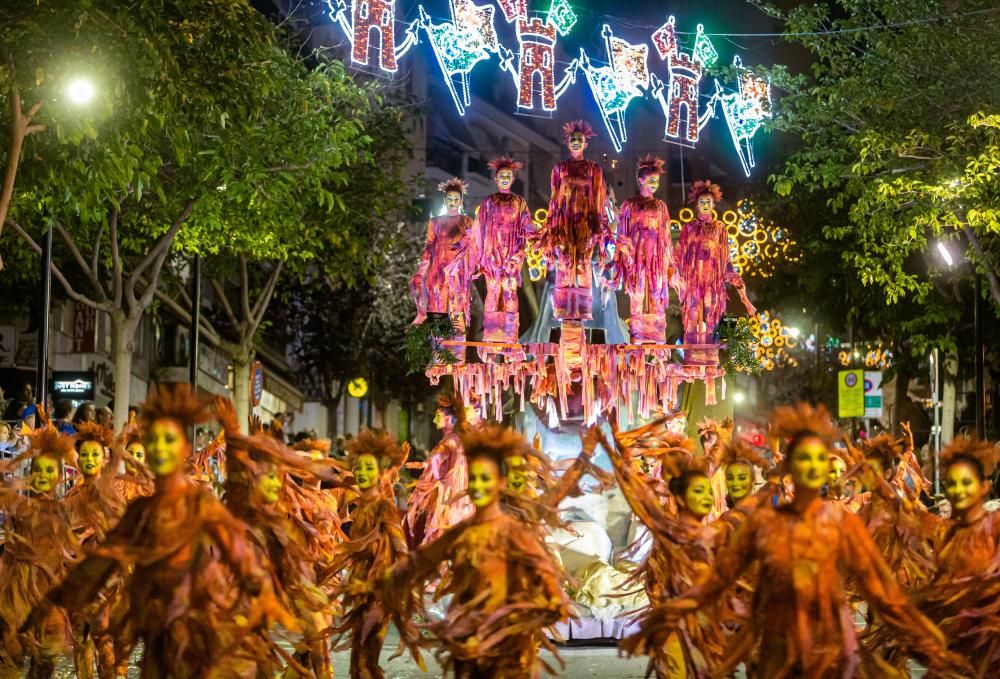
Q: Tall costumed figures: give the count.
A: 5